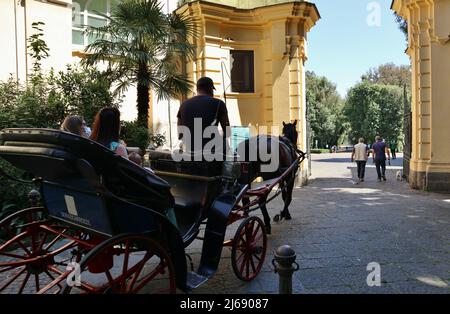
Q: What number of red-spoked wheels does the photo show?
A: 3